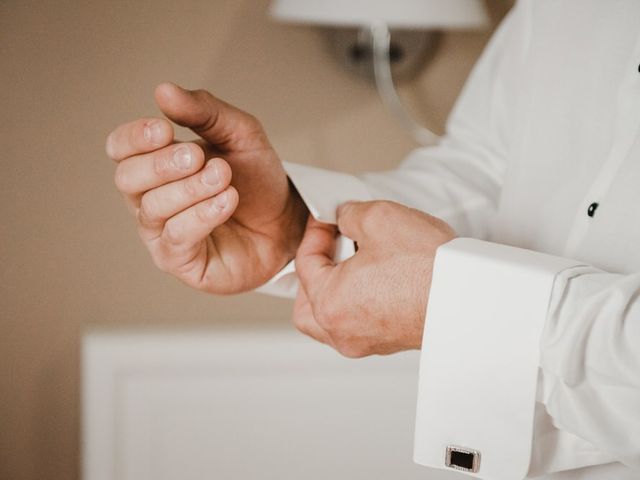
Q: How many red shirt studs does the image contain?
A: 0